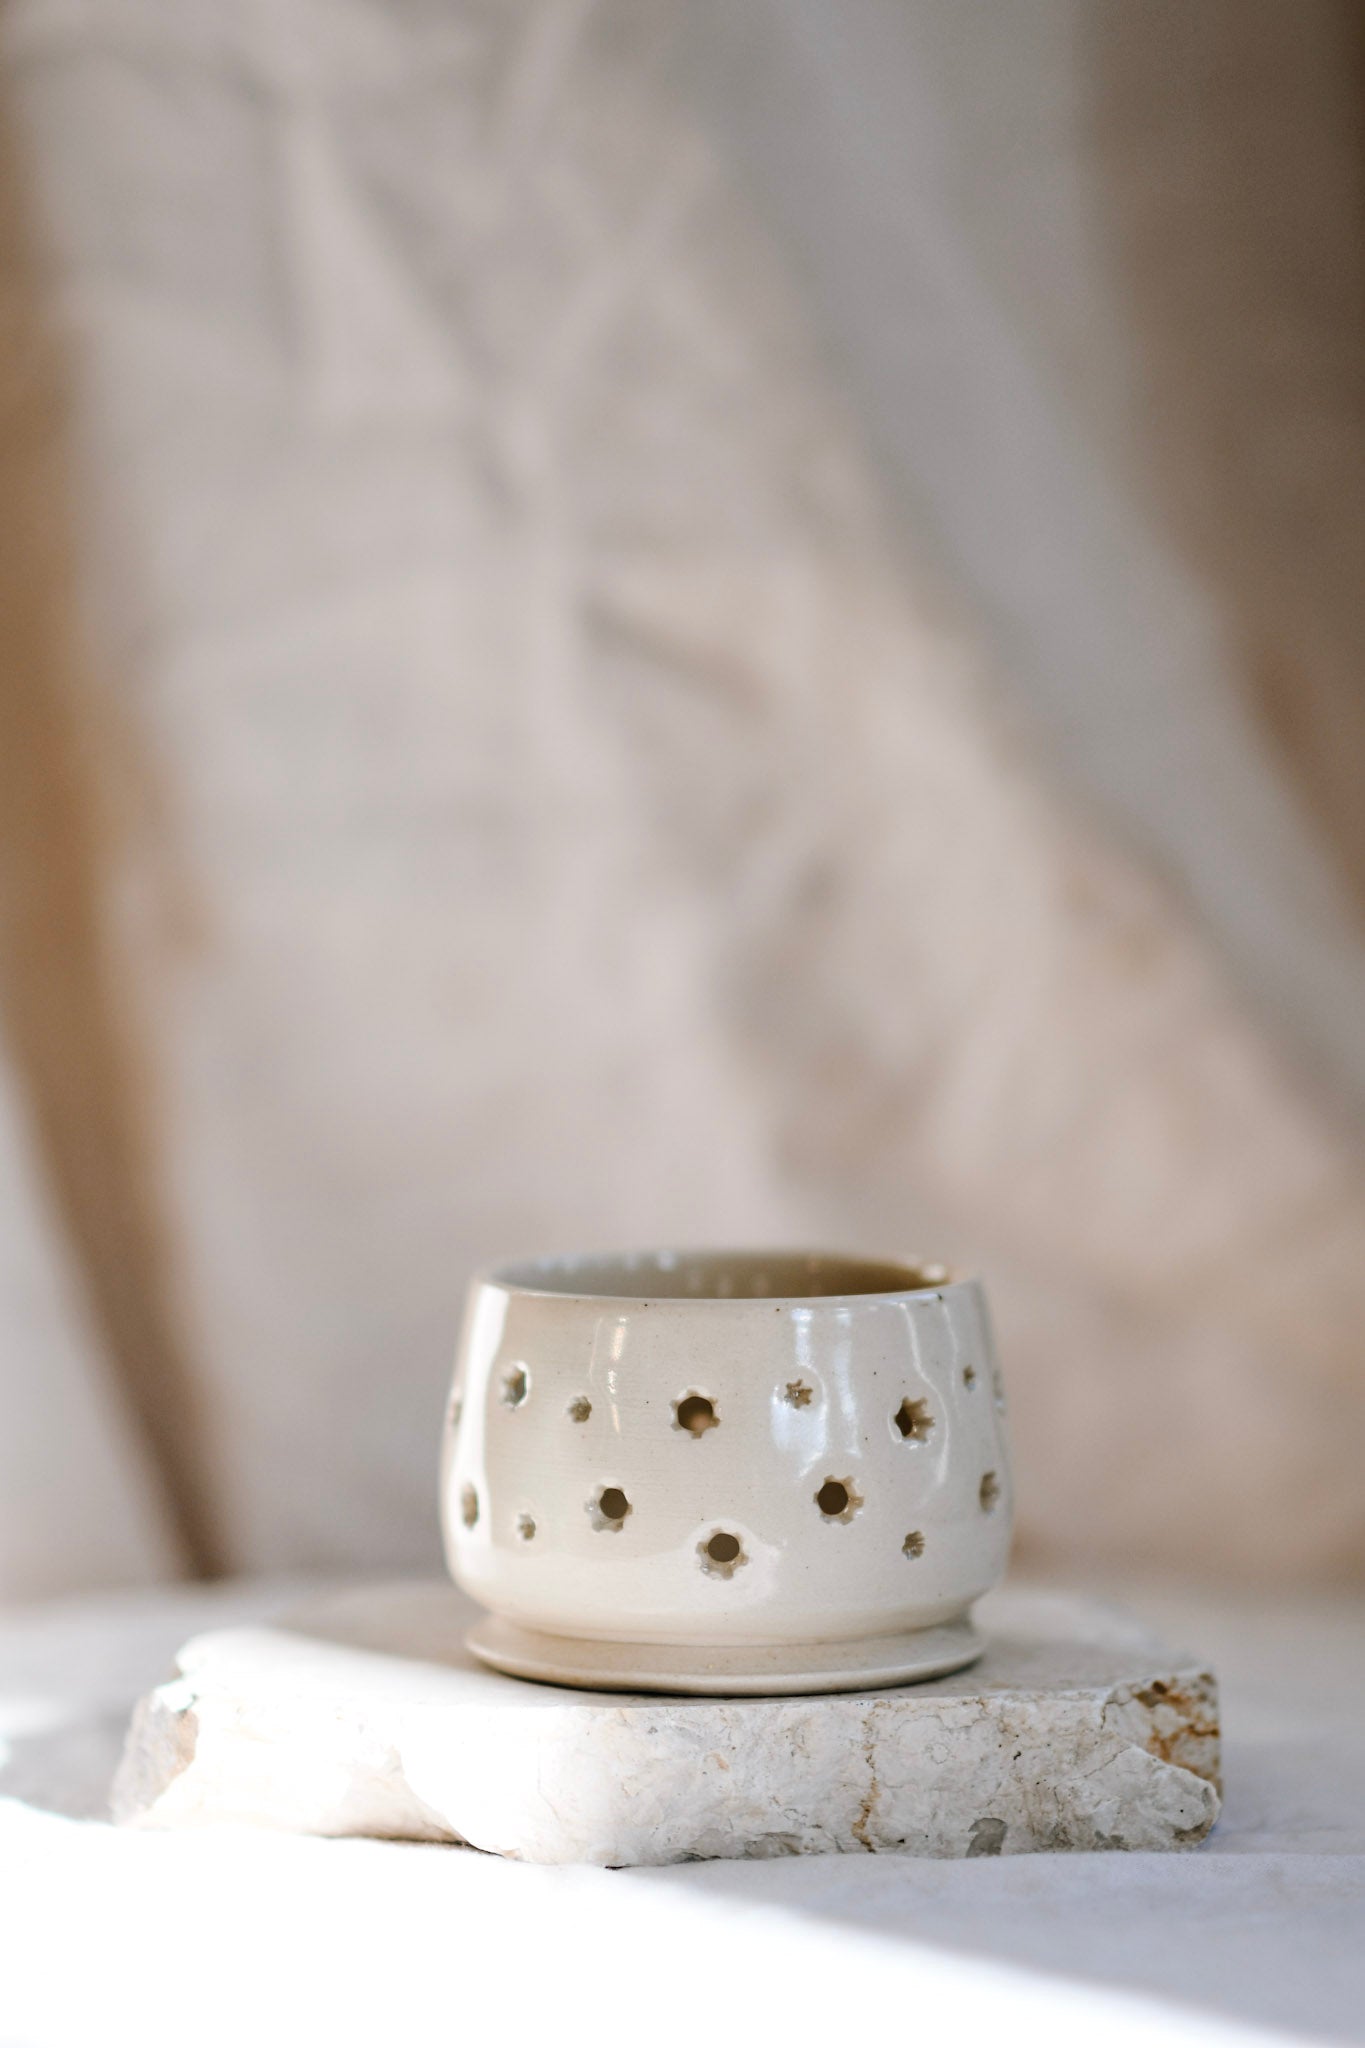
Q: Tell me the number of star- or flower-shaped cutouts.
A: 15